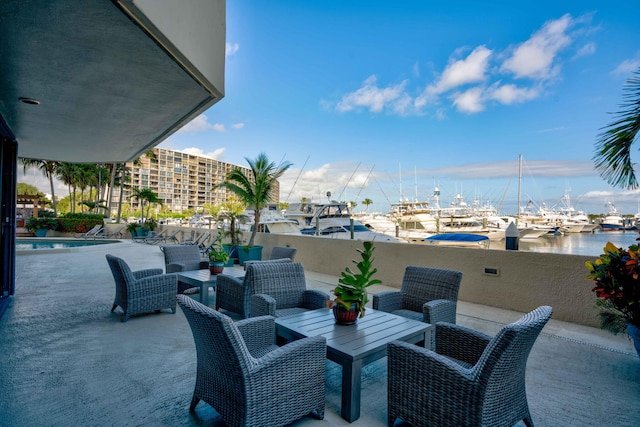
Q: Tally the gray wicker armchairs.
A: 8